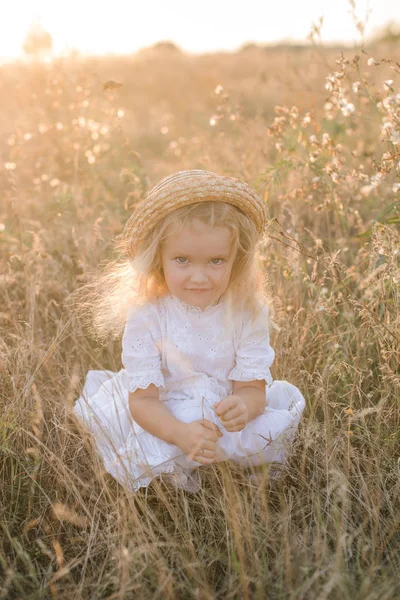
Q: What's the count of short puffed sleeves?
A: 2